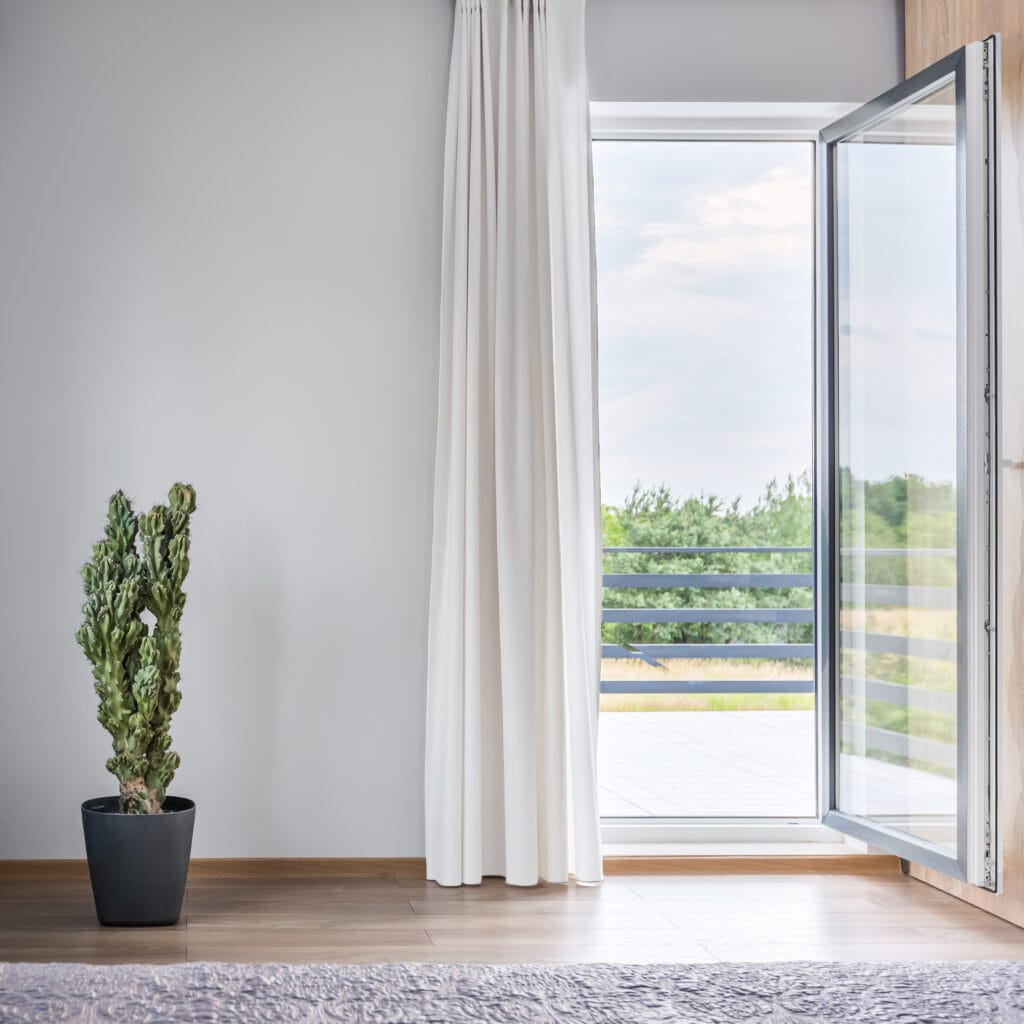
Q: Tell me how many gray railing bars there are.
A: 5